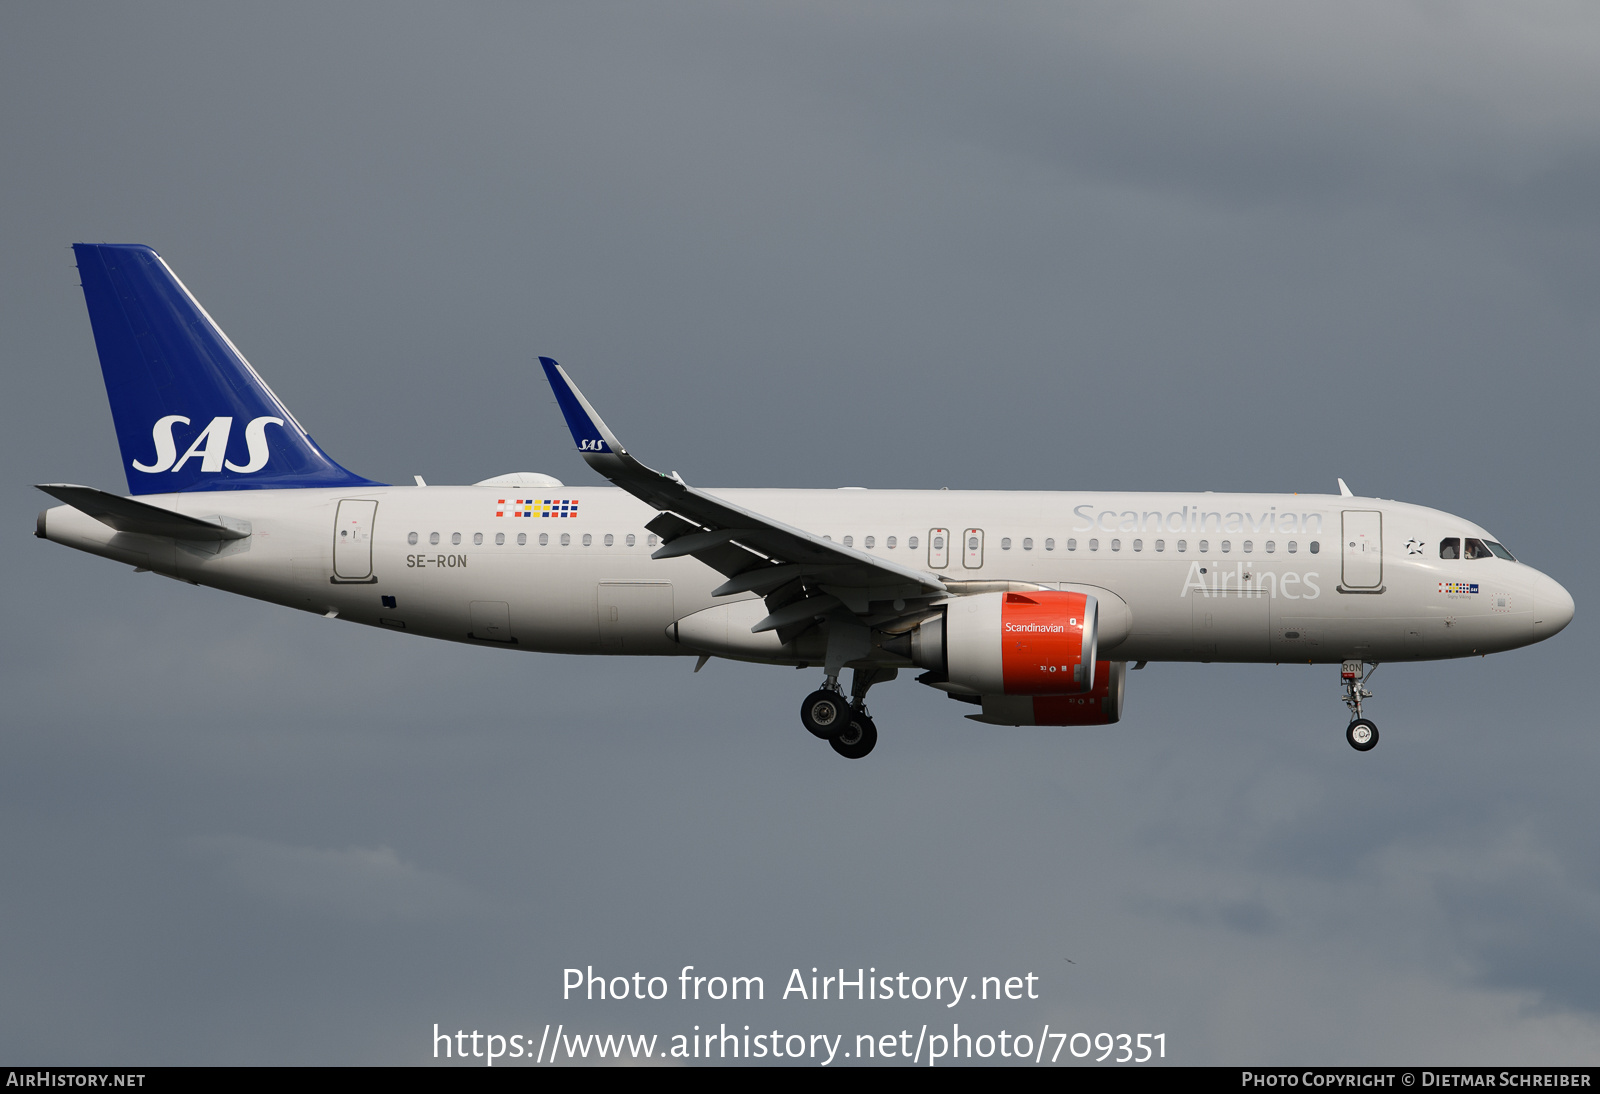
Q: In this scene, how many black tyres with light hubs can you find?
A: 3